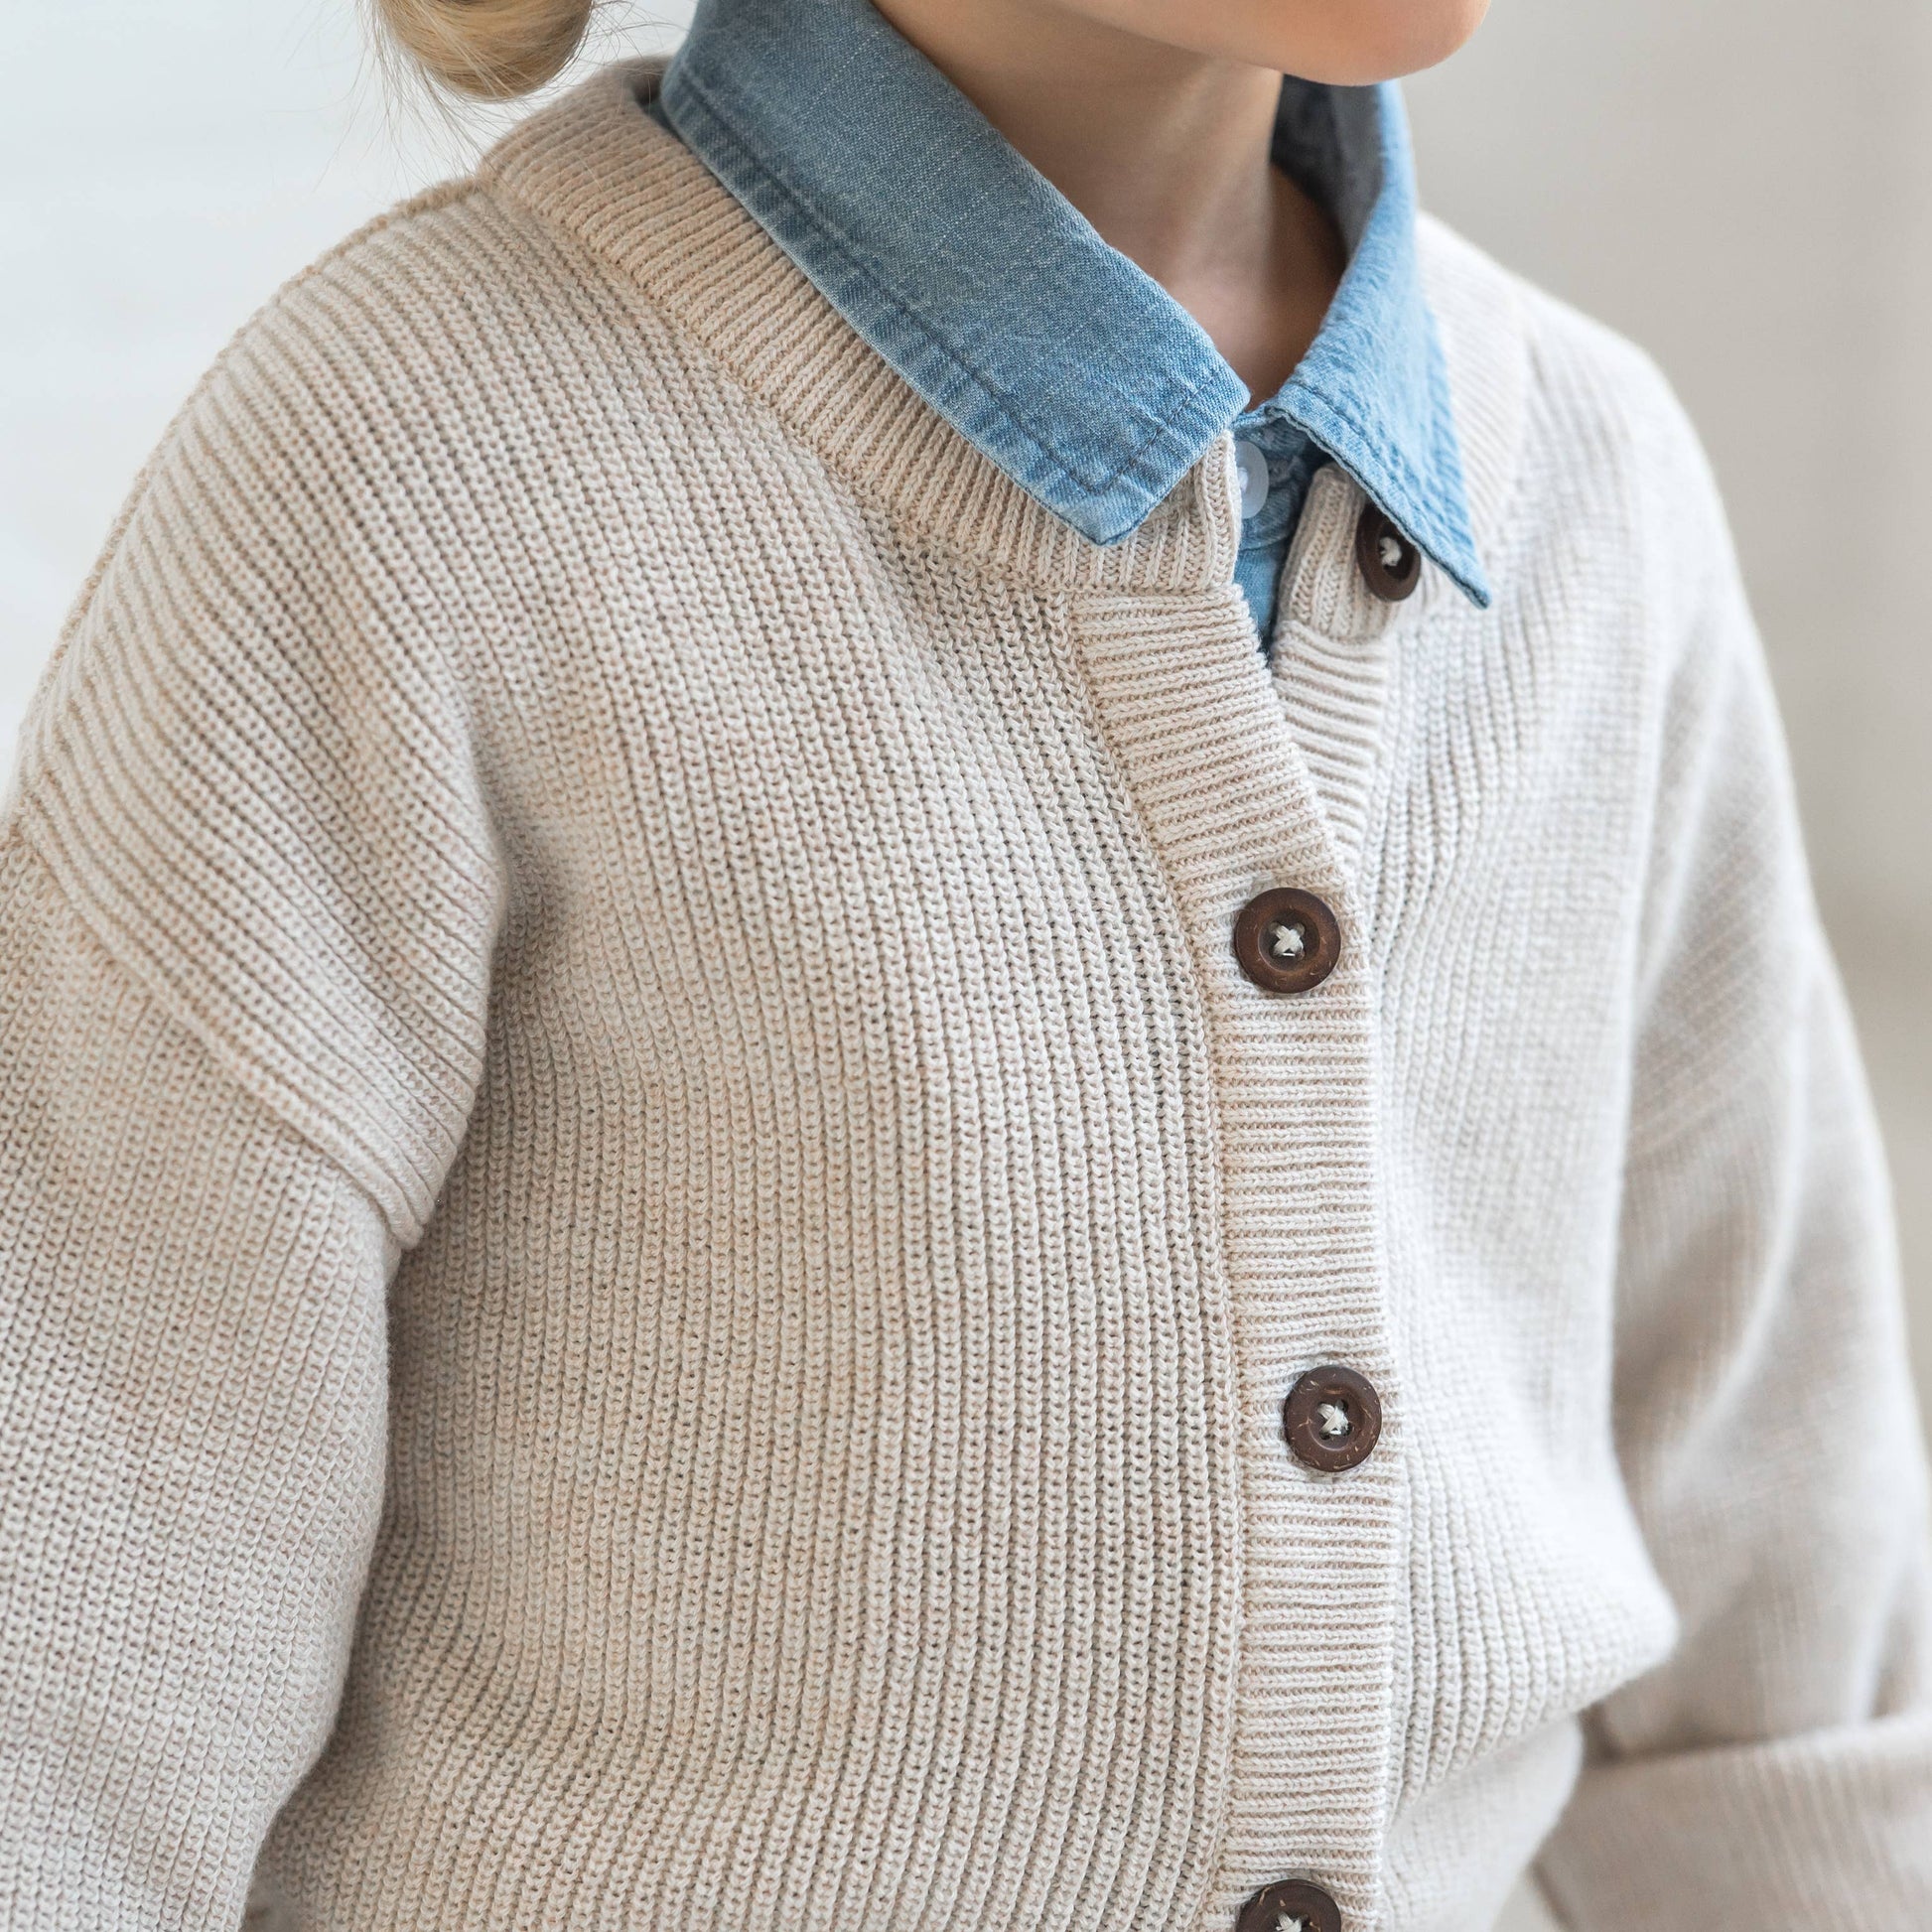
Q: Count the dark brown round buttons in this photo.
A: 4